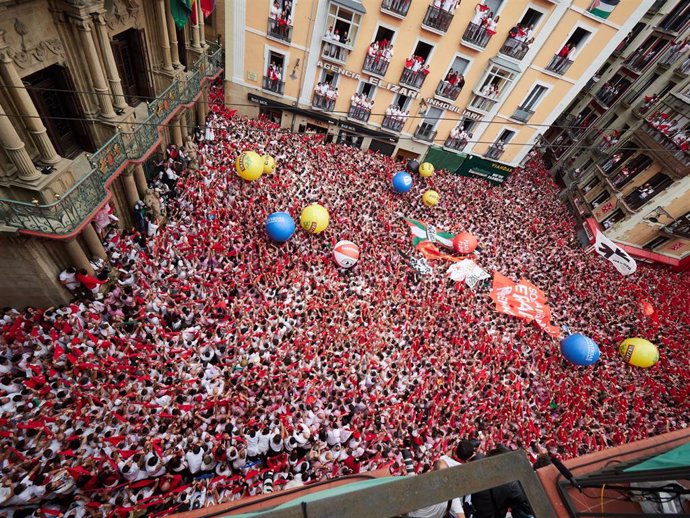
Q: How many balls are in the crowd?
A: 12